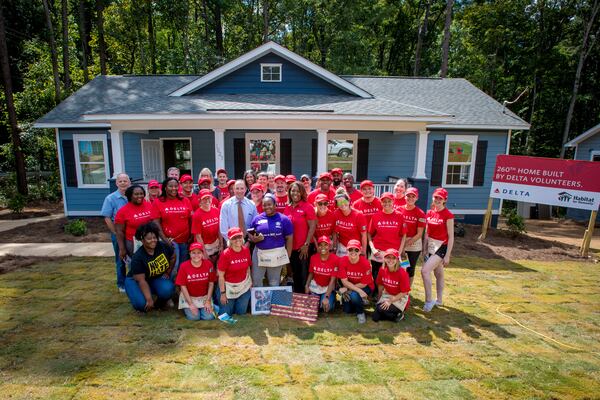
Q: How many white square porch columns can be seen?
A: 4